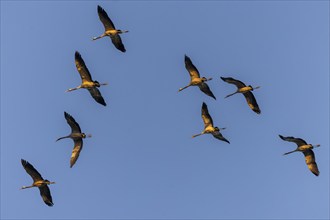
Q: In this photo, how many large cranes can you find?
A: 8